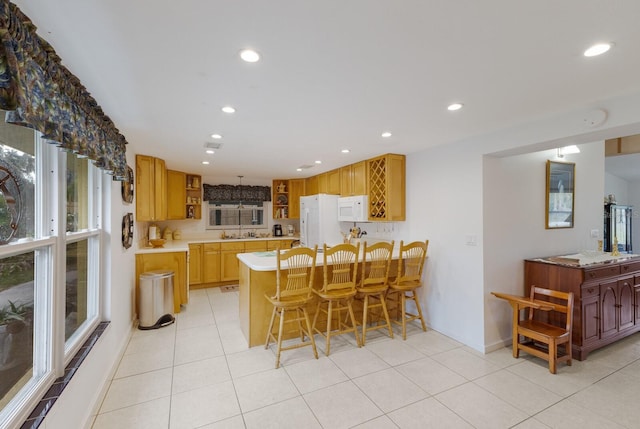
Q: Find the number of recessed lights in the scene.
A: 11